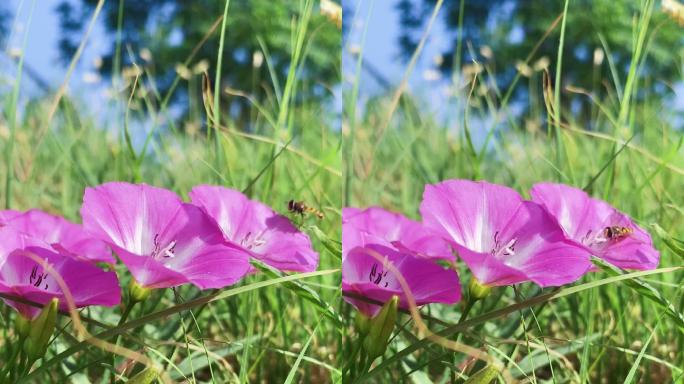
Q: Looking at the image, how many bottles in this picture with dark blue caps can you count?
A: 0